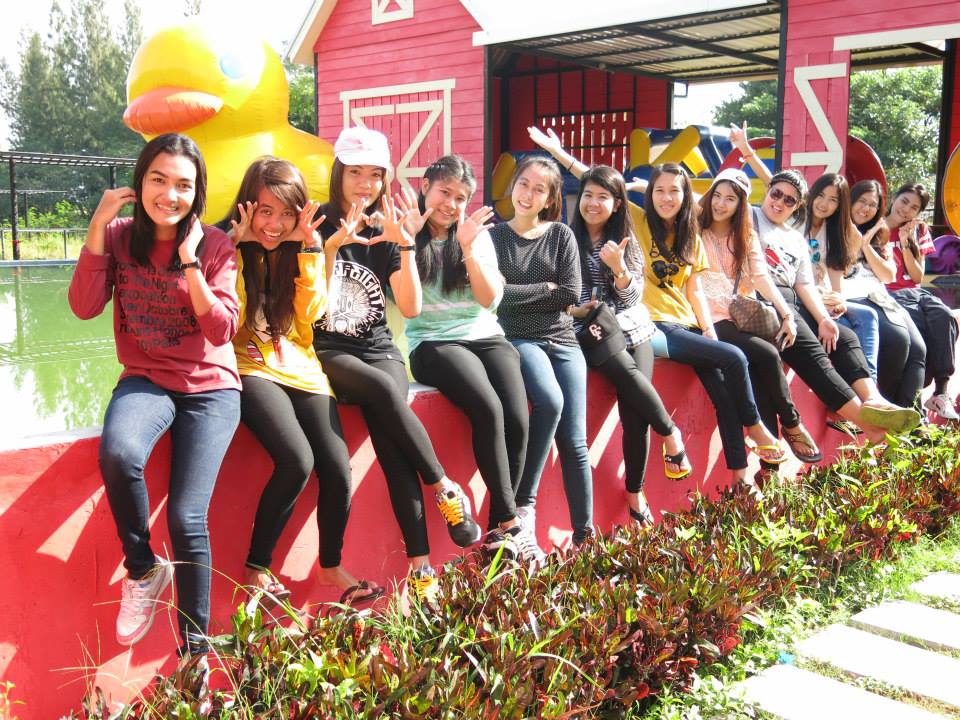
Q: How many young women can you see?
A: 12